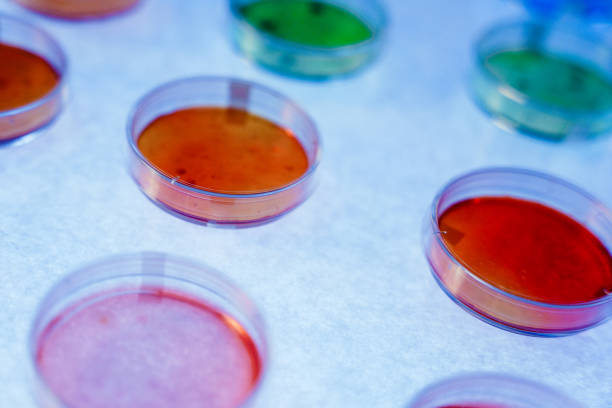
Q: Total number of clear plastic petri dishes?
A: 8